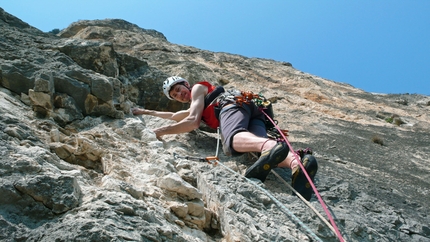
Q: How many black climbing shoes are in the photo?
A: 2